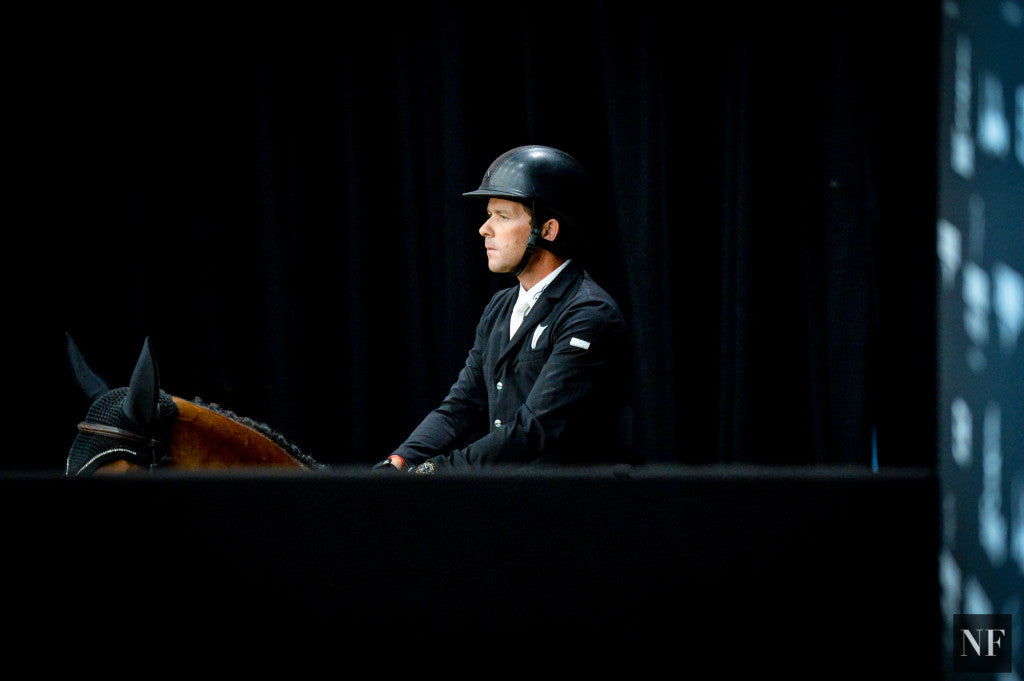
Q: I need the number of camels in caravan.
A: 0